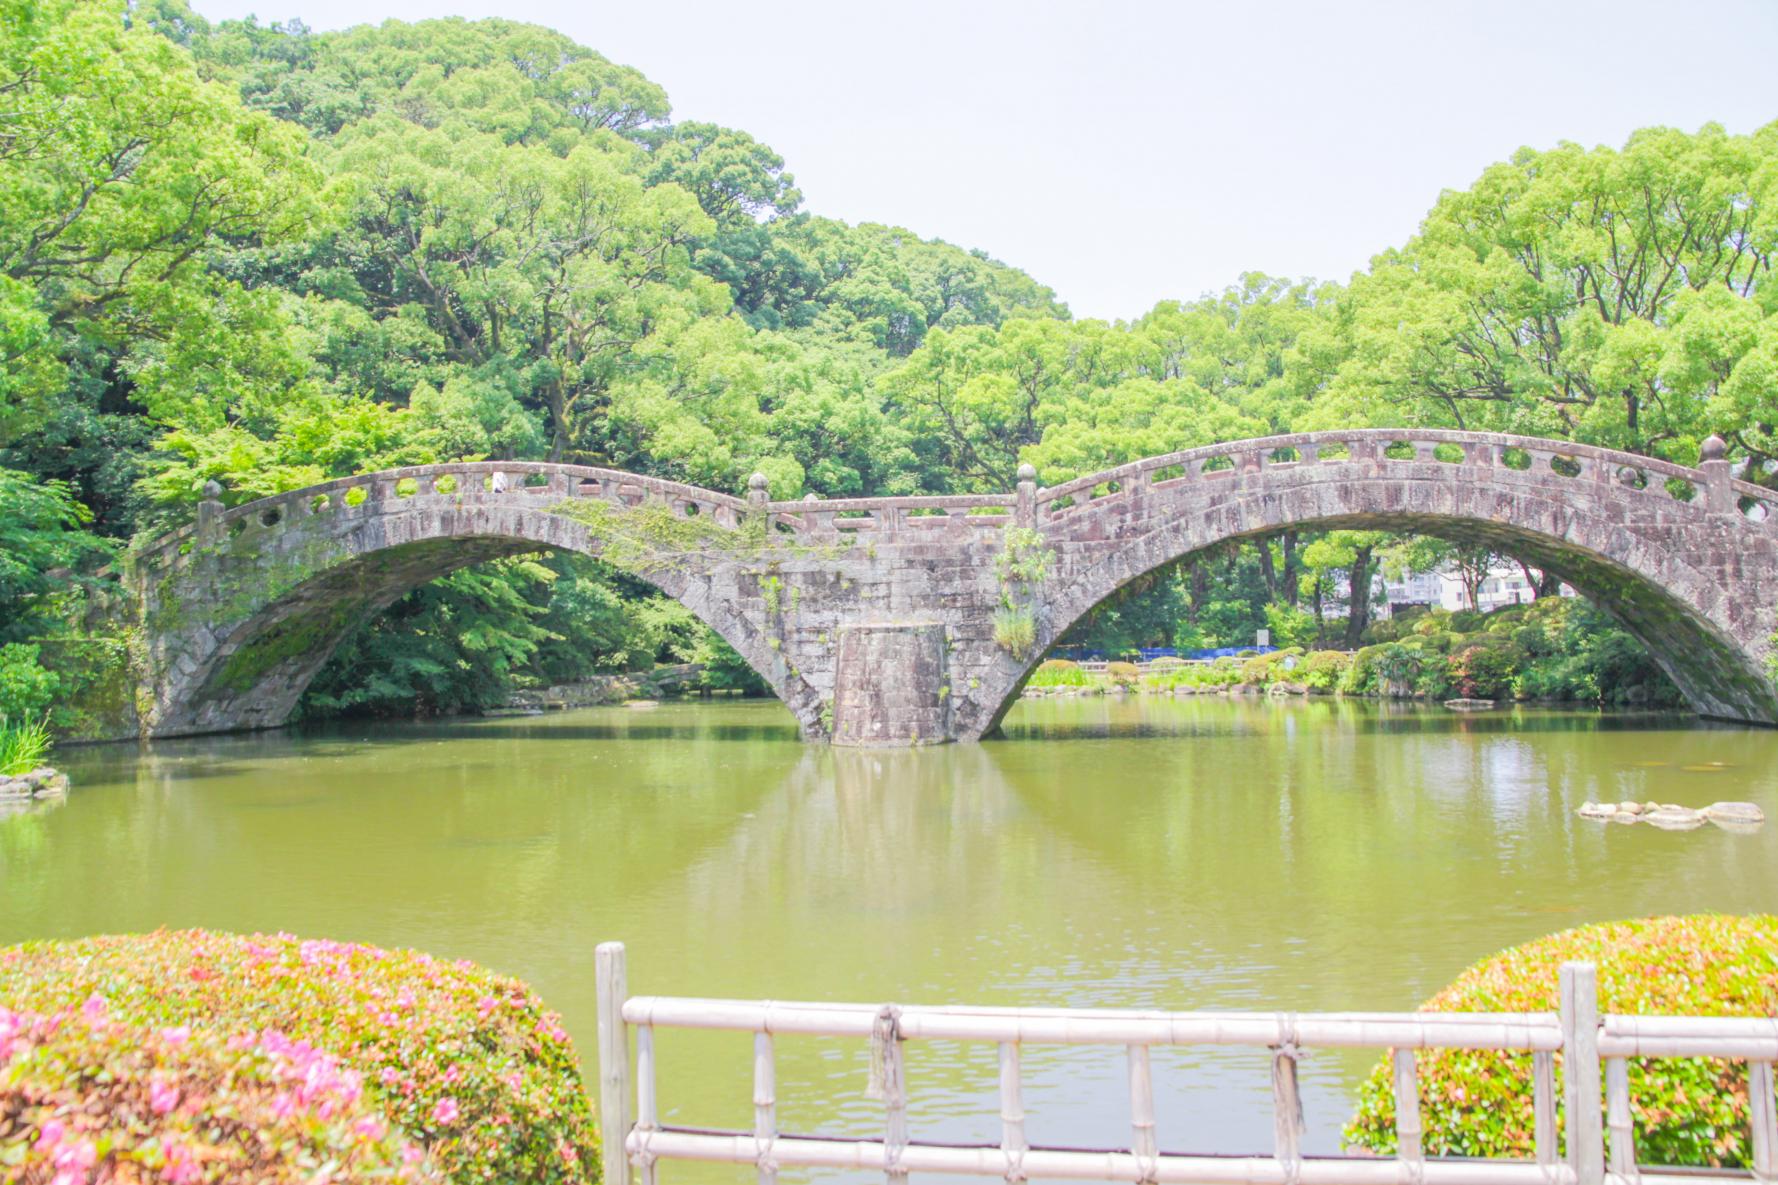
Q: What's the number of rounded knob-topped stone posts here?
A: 4